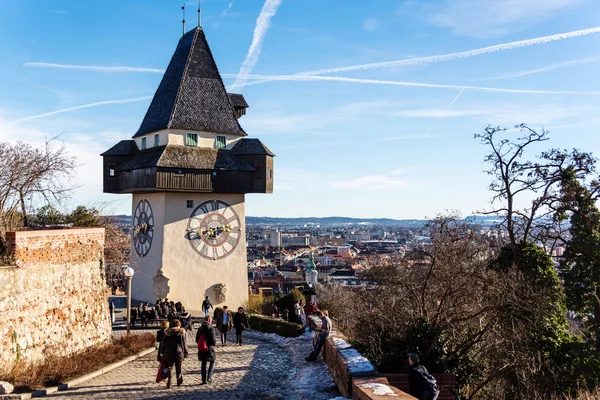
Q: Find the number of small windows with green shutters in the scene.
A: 4